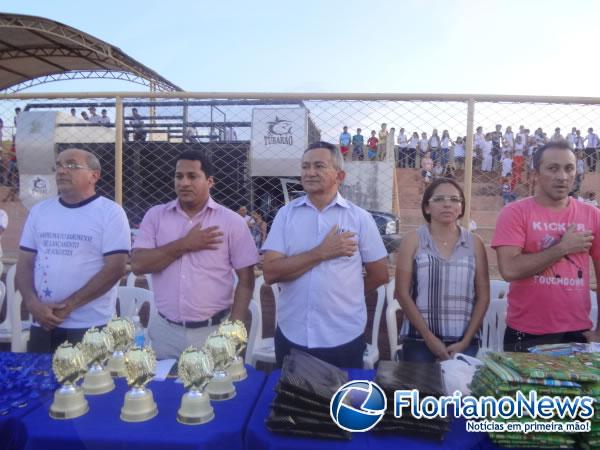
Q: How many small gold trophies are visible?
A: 7